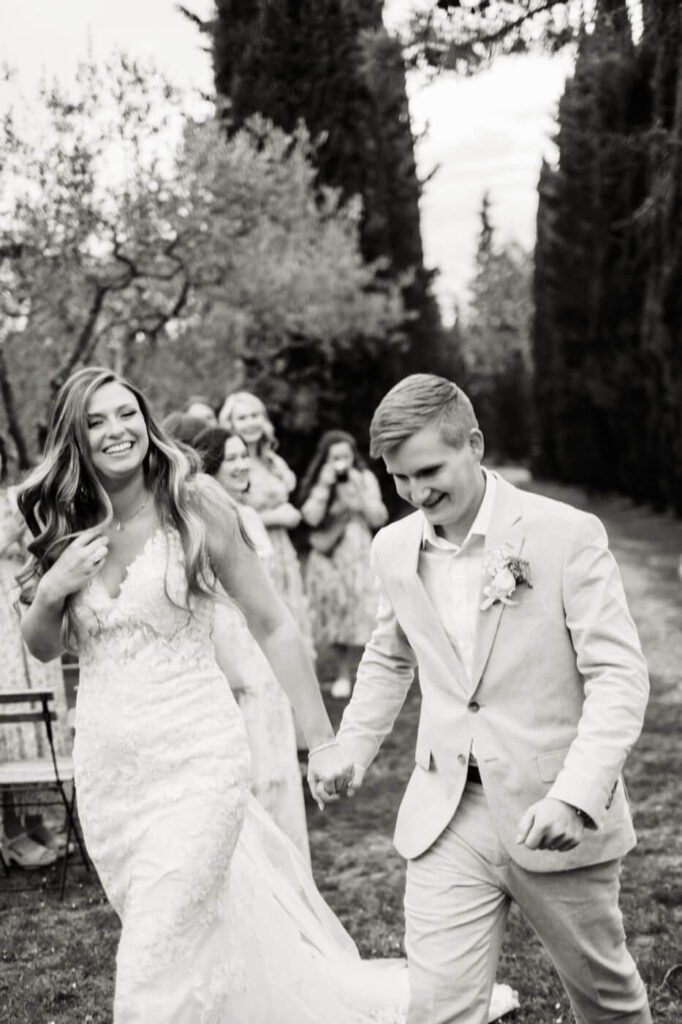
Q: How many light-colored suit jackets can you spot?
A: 1